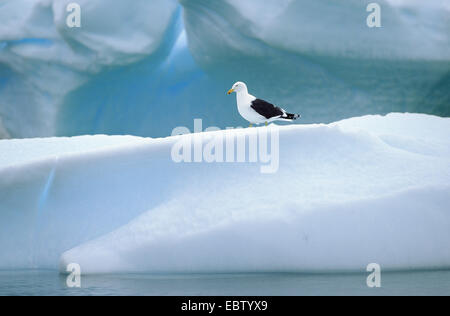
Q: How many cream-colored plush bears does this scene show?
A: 0